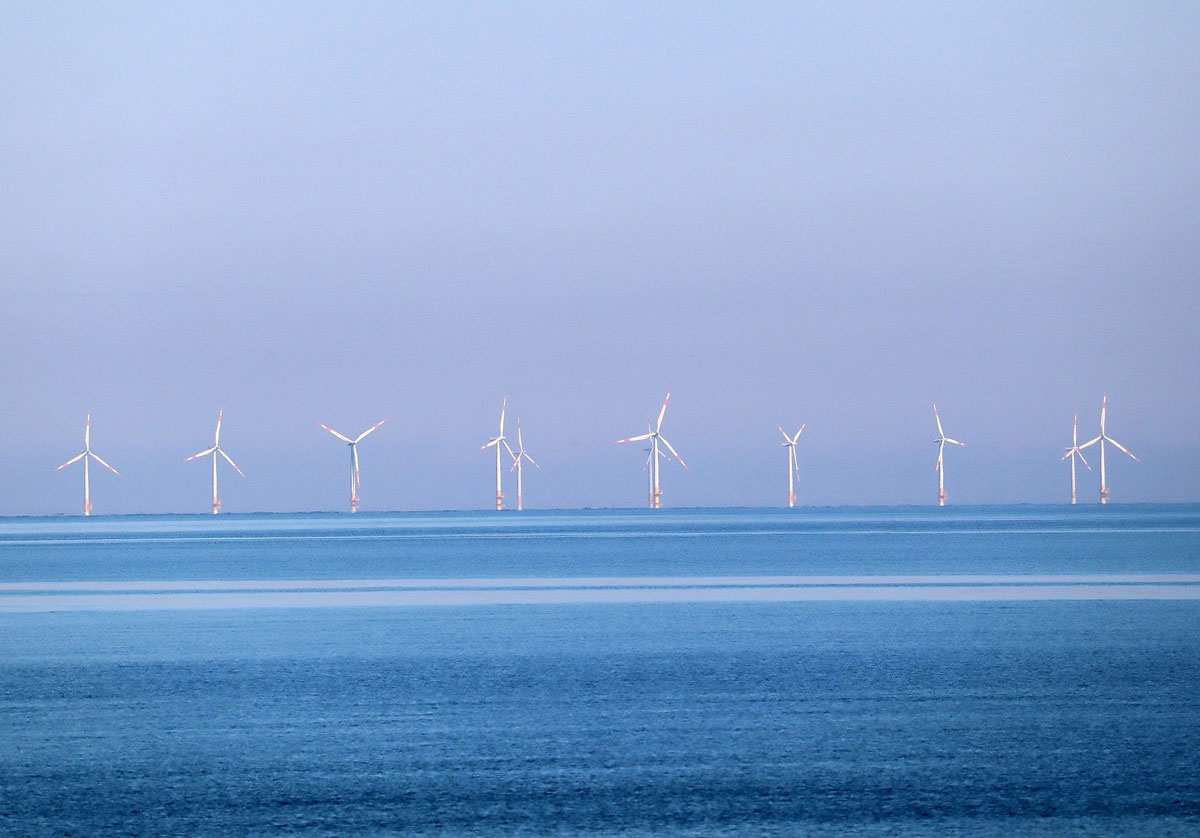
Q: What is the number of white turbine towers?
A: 11